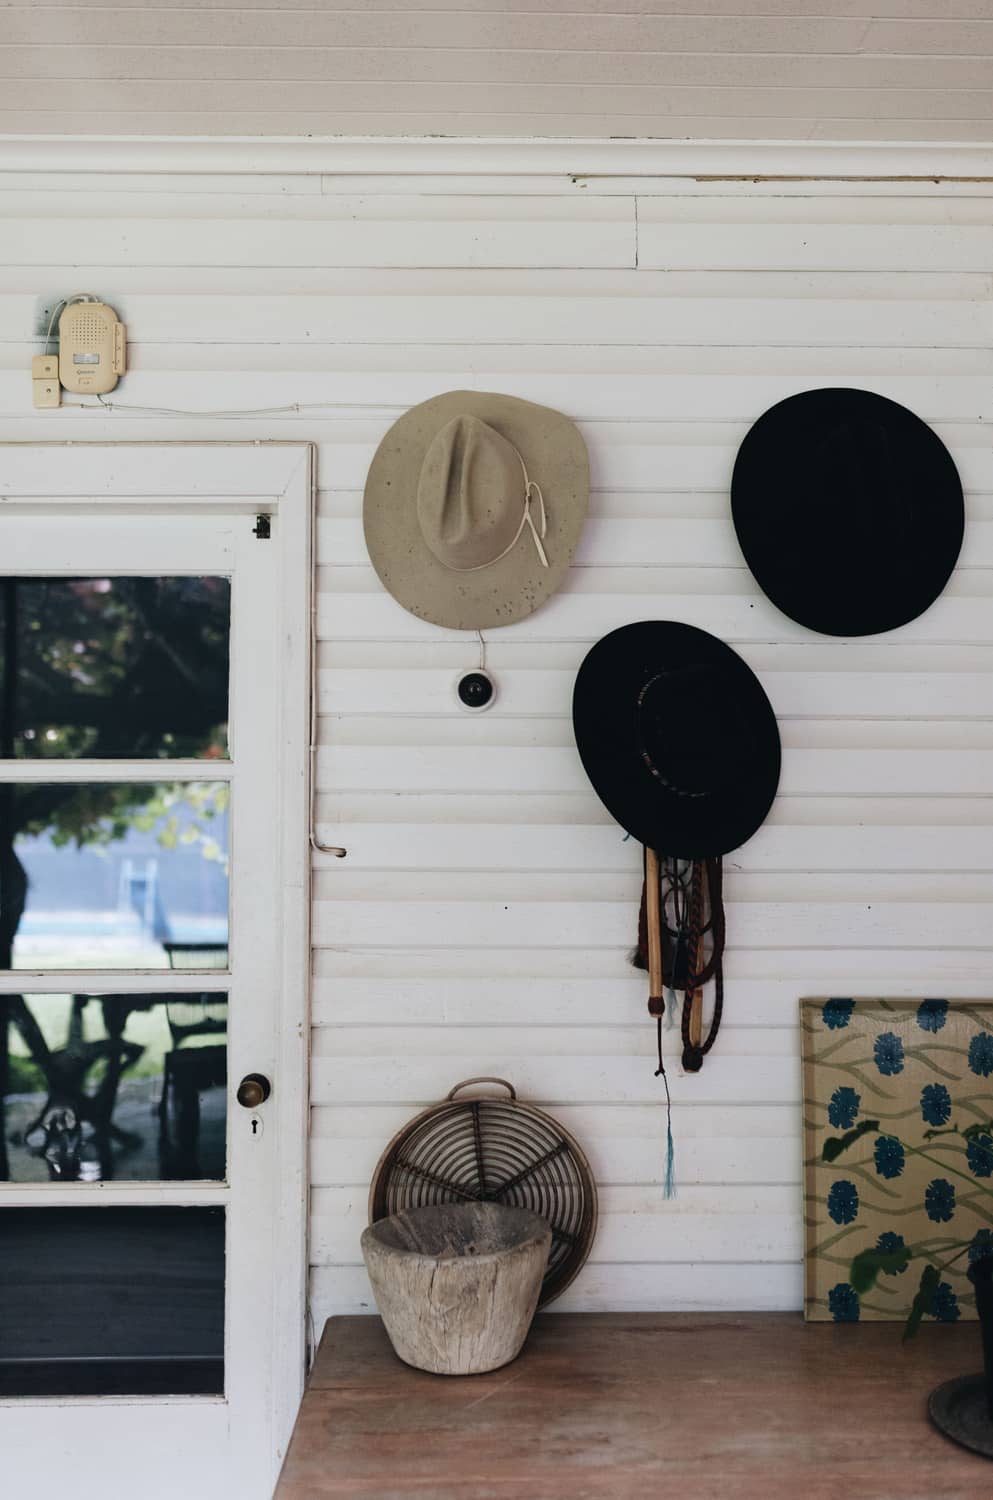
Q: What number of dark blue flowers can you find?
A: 14